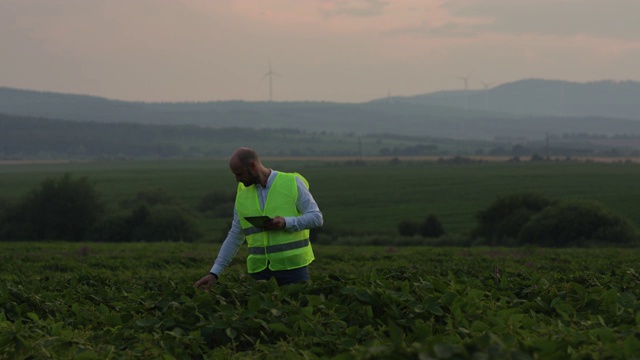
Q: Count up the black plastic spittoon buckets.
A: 0